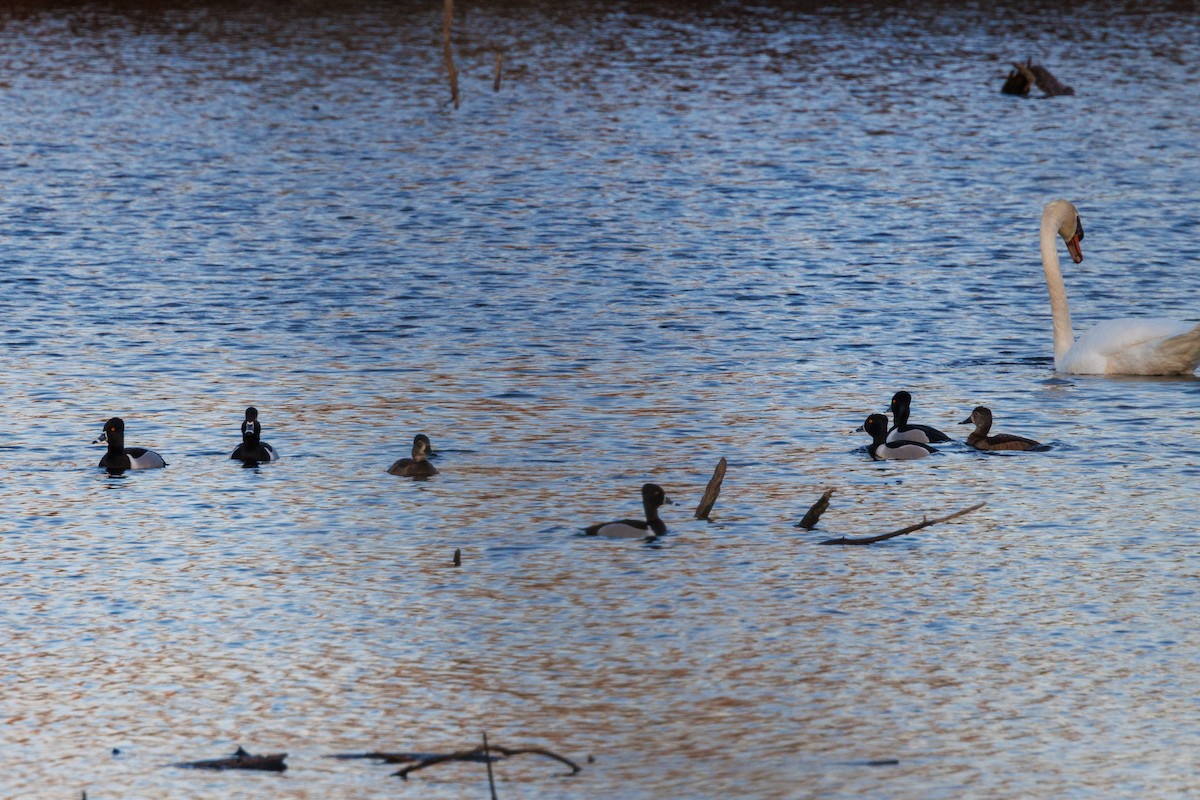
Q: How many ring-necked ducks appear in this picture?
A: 7